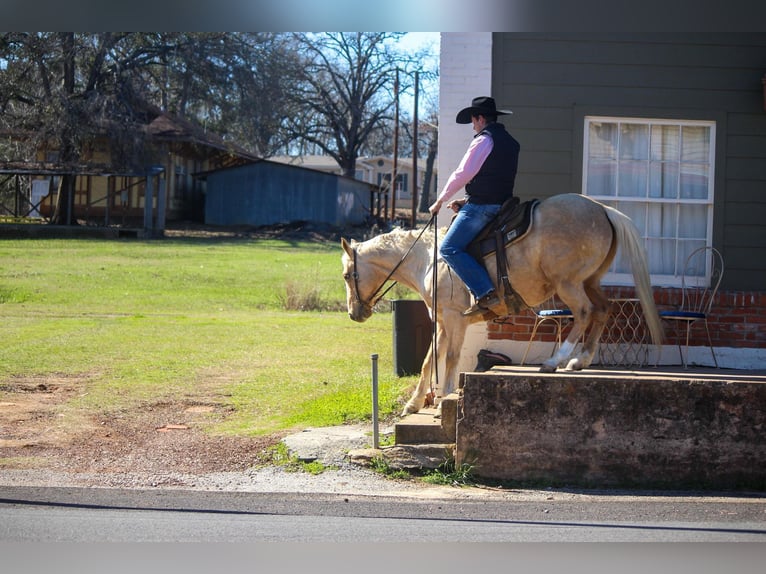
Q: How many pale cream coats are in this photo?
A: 1